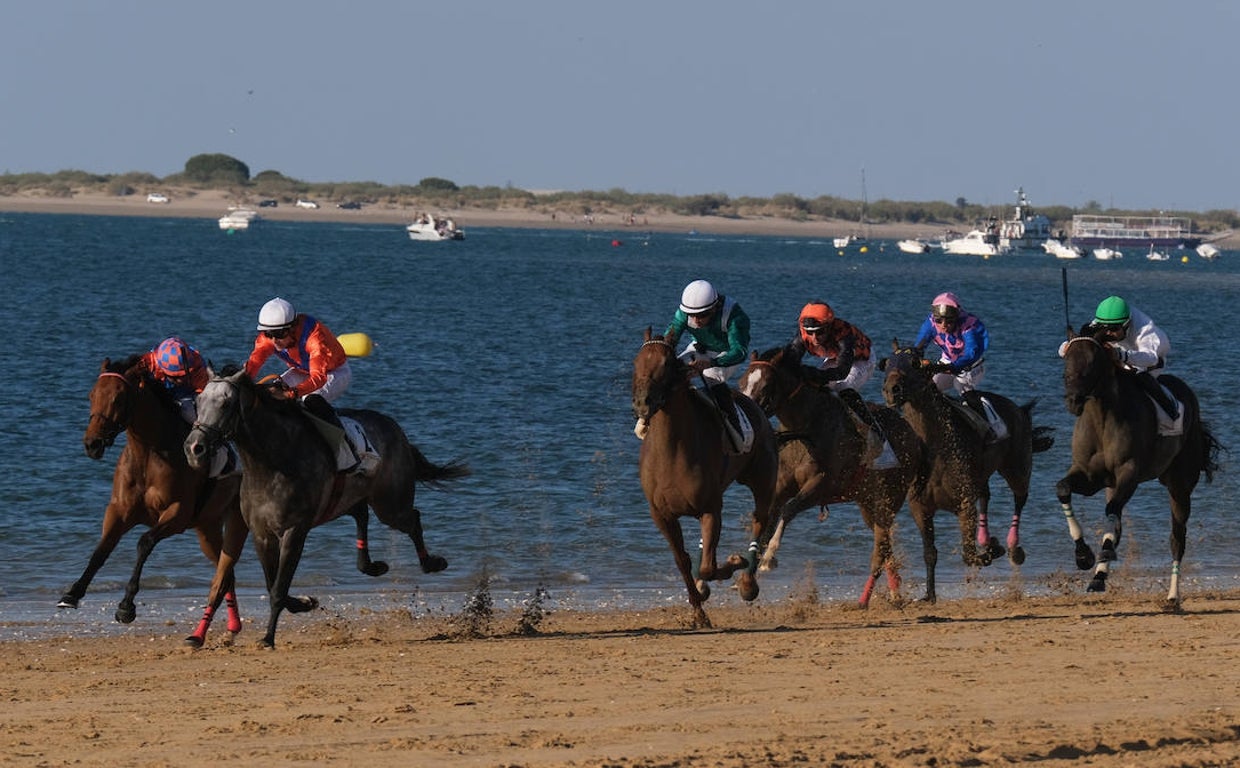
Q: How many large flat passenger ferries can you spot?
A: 1